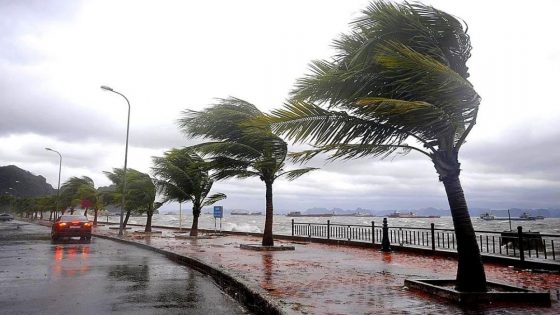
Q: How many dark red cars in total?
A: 1